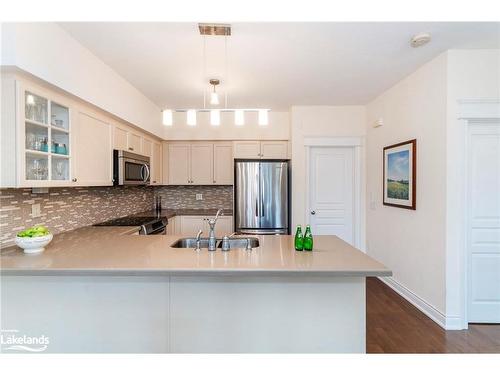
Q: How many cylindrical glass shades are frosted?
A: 5